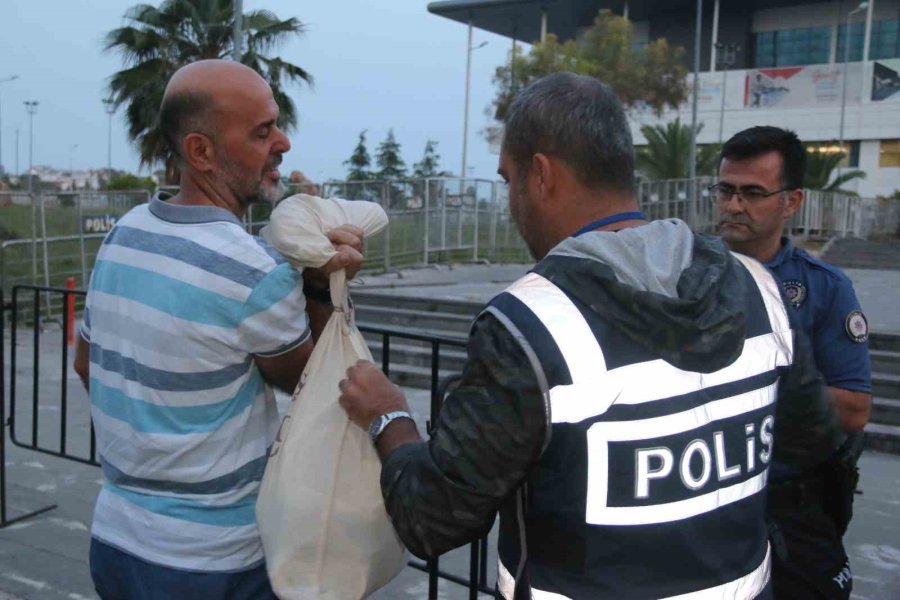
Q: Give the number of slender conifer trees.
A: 3